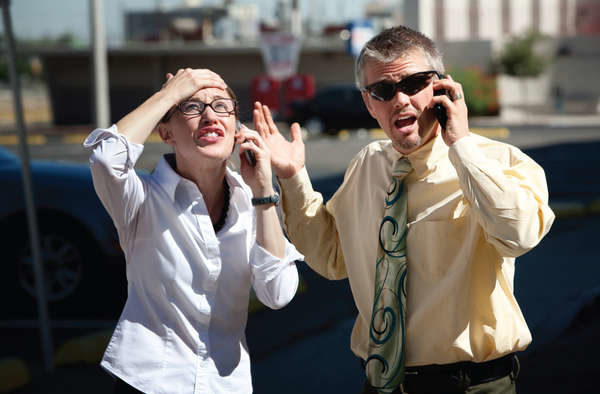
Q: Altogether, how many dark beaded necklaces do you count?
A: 1